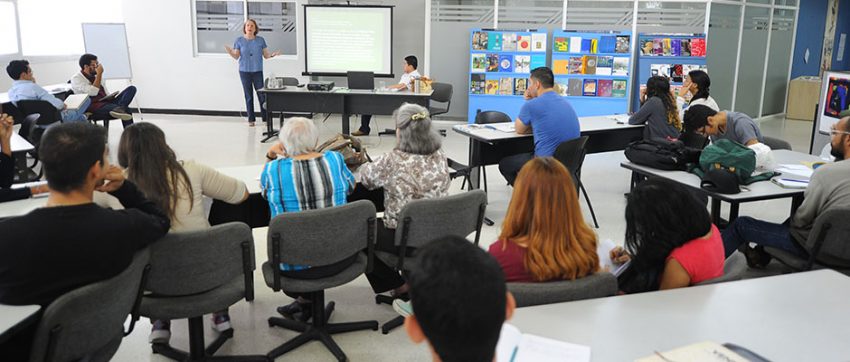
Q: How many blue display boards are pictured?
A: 3